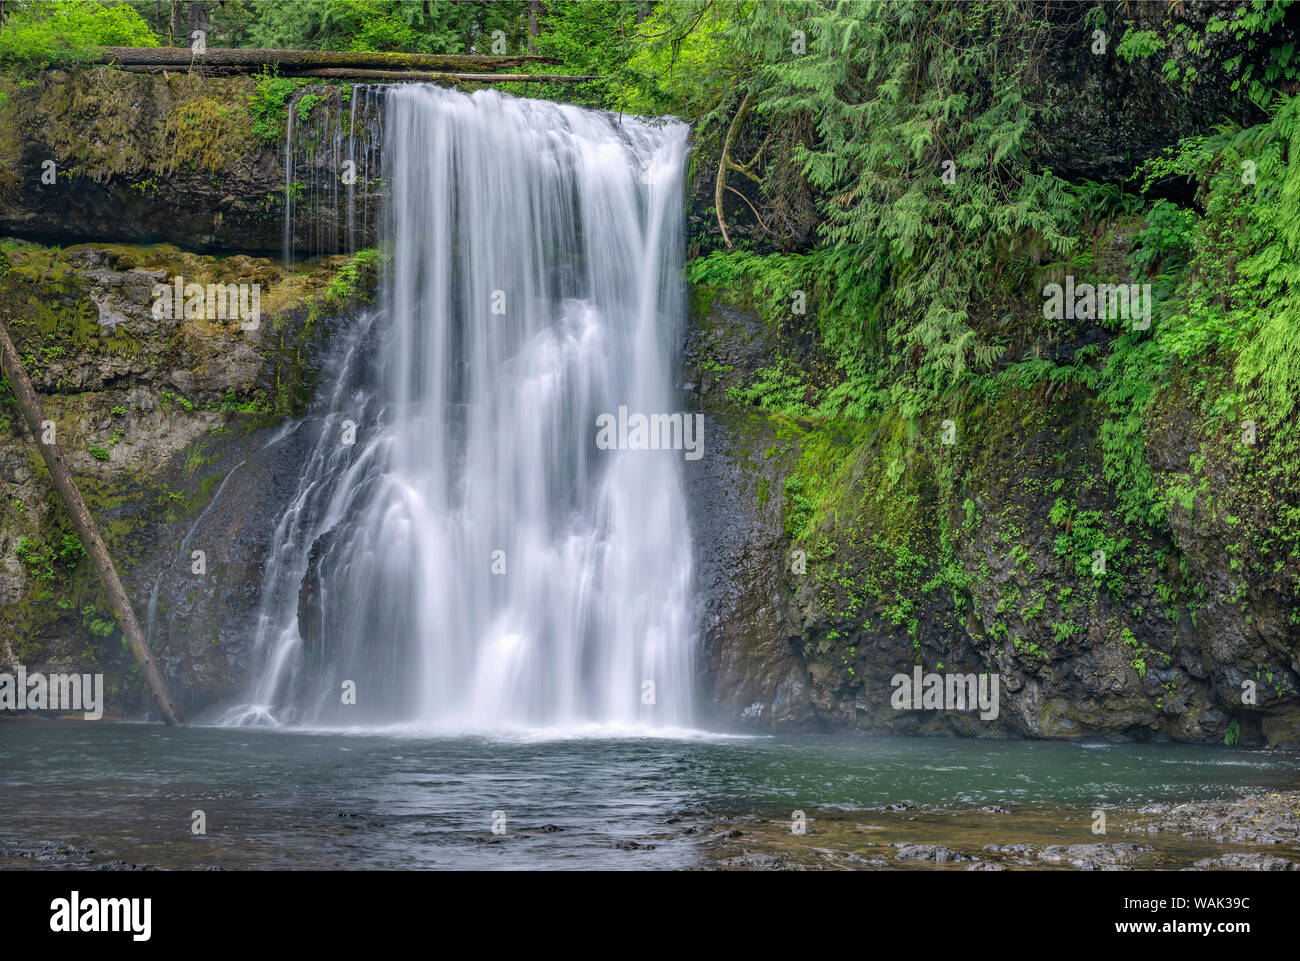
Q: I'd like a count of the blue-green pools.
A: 1